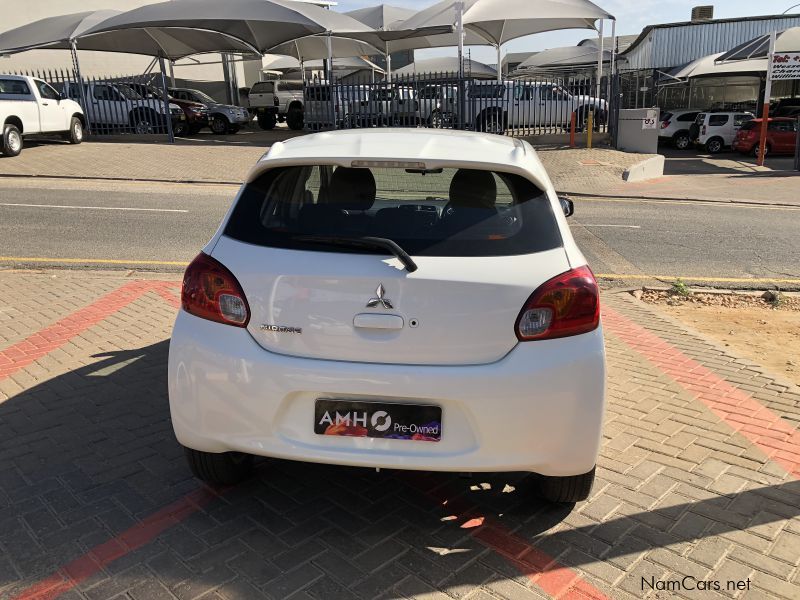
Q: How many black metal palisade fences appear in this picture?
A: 2